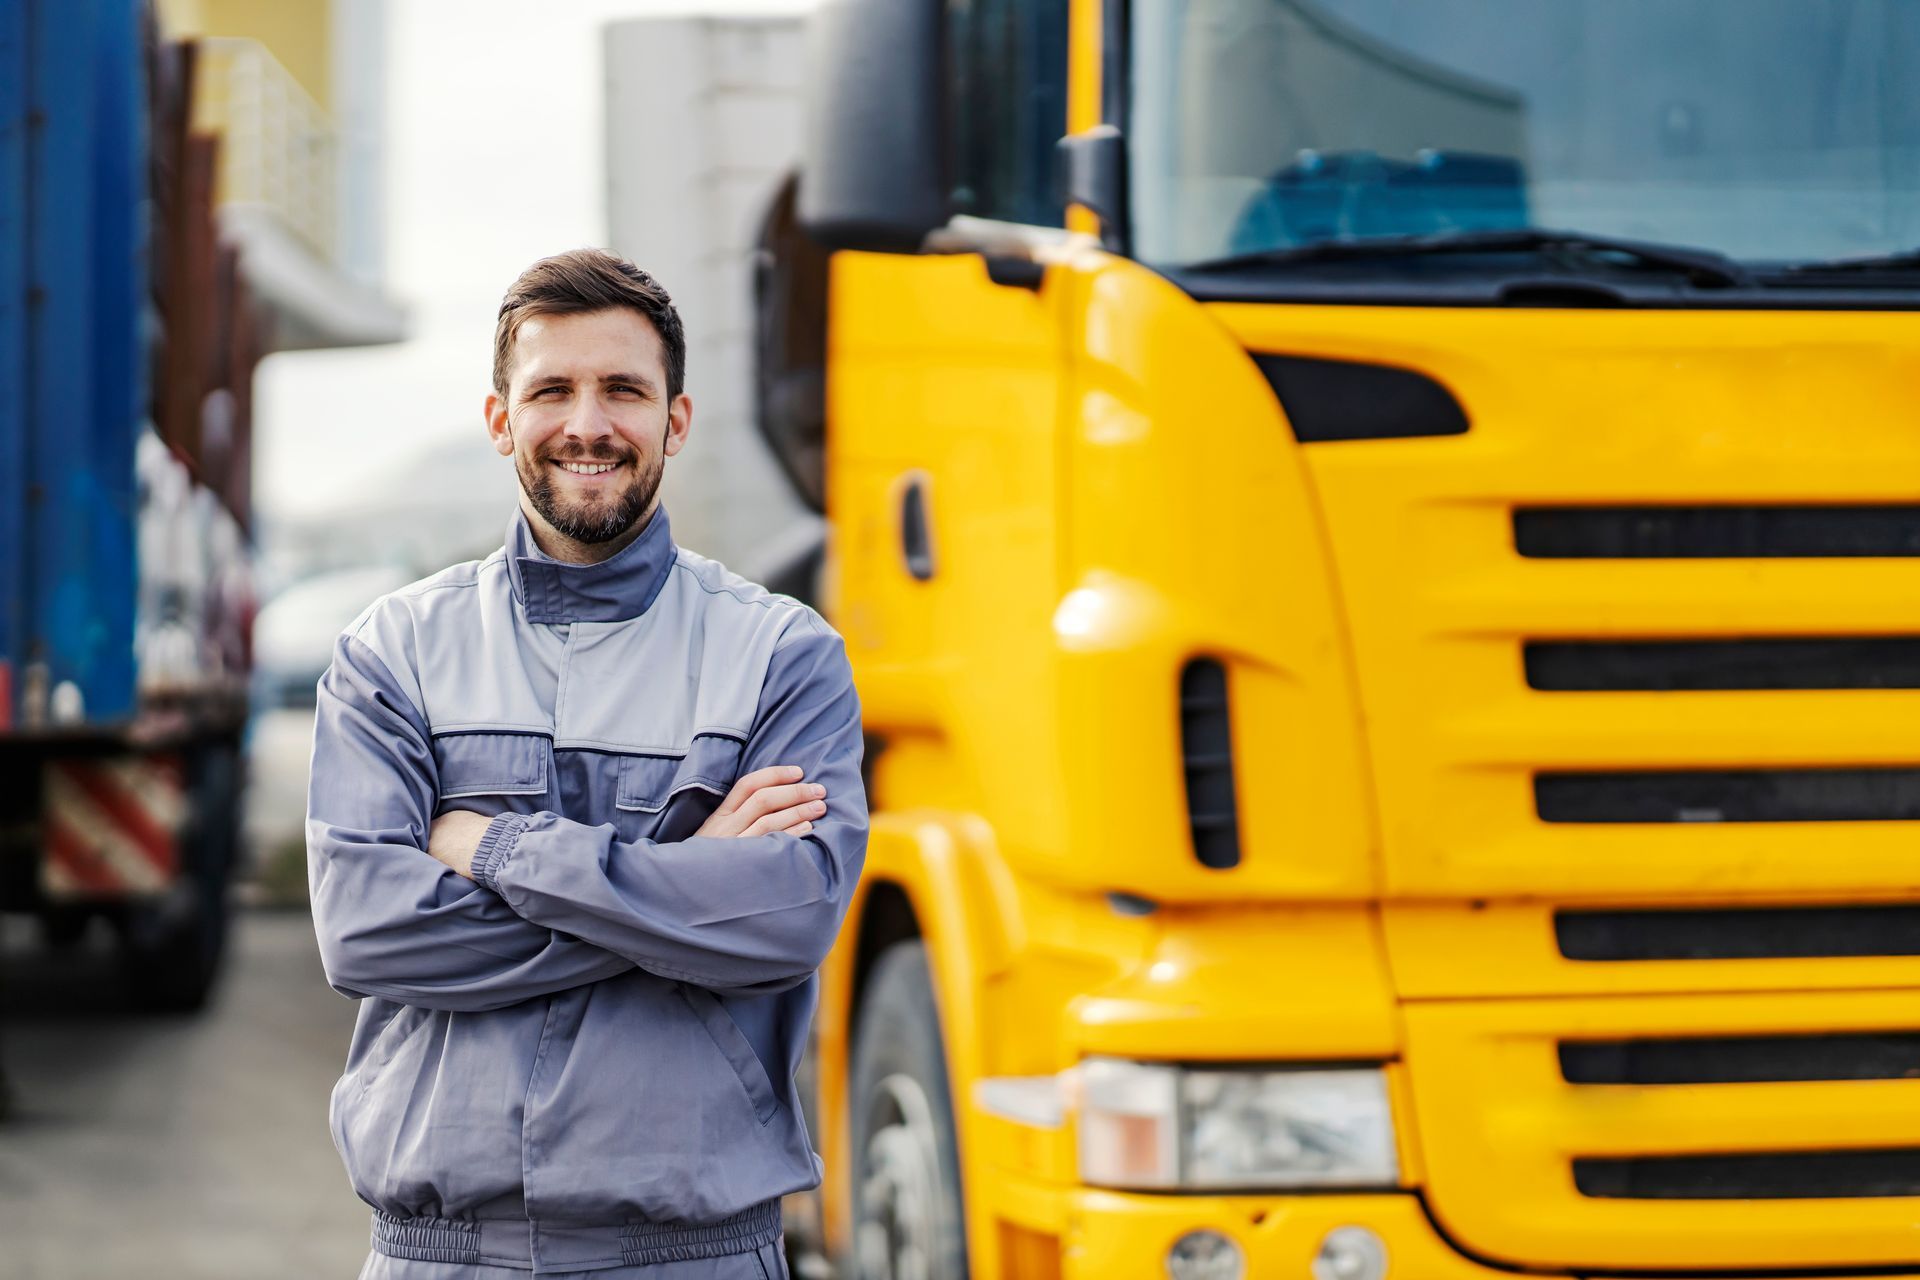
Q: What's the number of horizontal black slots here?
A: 6